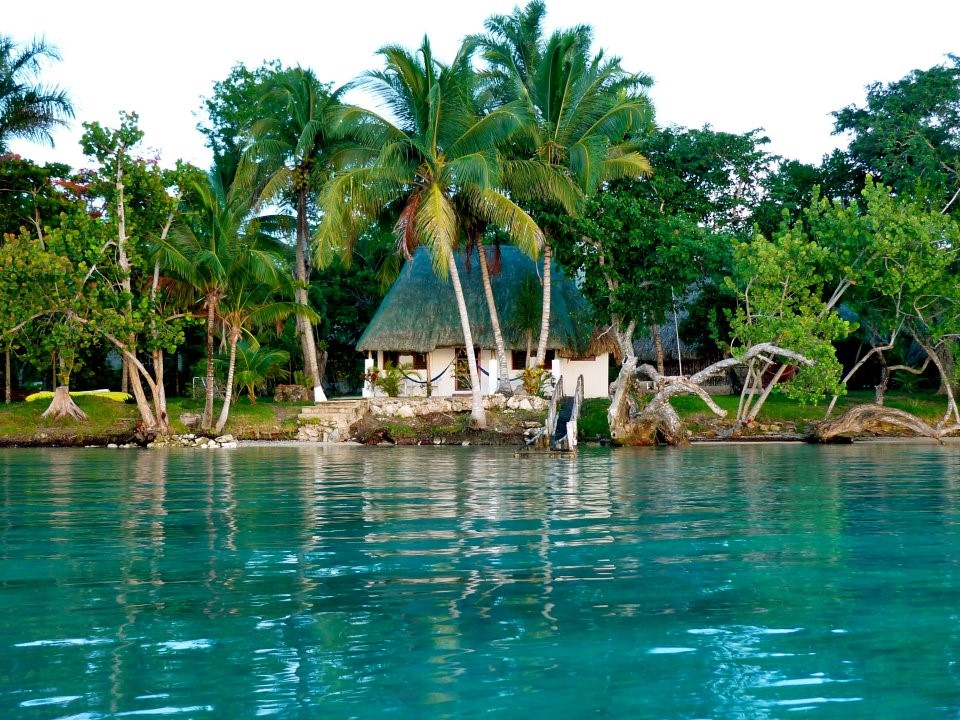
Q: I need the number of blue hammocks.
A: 2